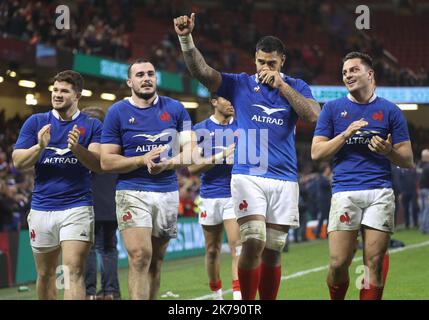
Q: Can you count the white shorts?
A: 5